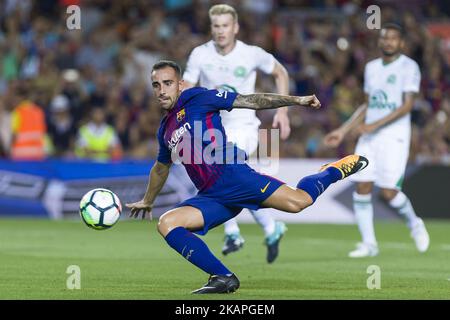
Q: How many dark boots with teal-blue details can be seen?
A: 2